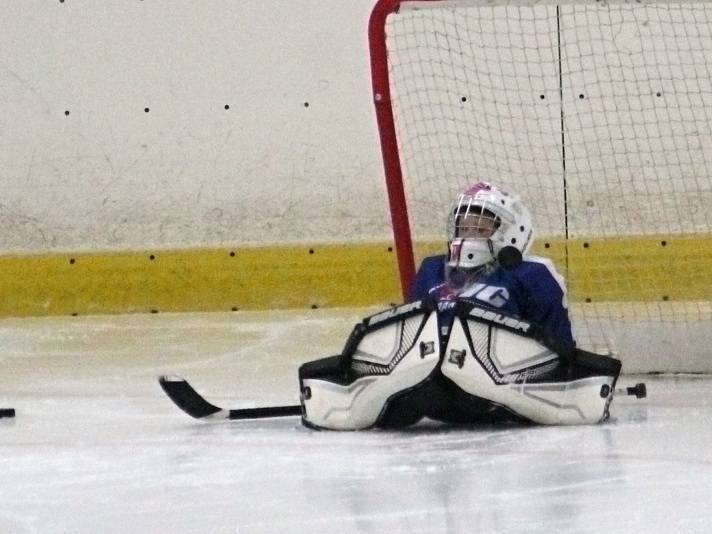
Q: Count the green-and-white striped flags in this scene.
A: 0